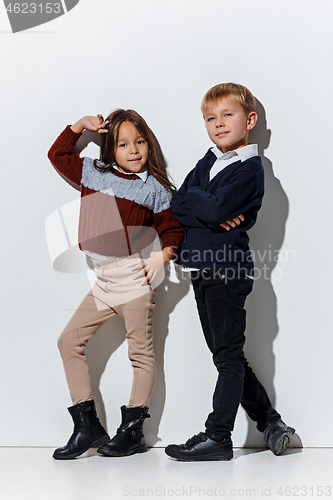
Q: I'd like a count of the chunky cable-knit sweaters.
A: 1